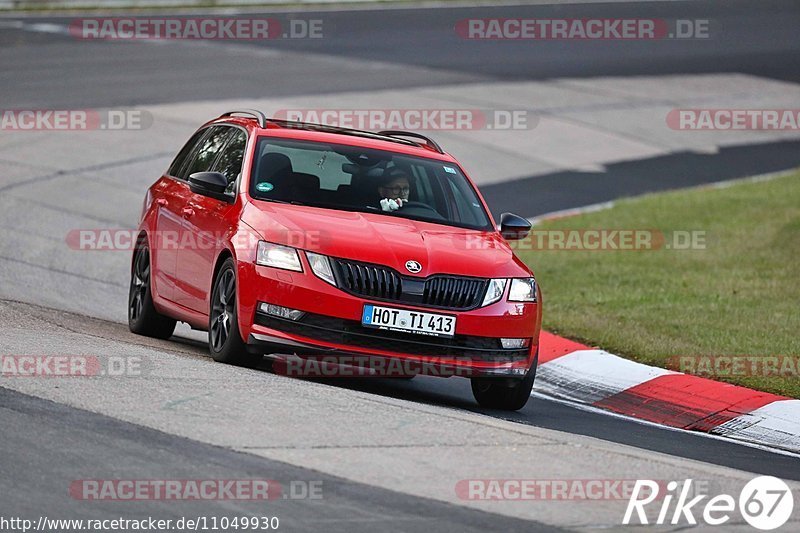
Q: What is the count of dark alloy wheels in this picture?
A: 2